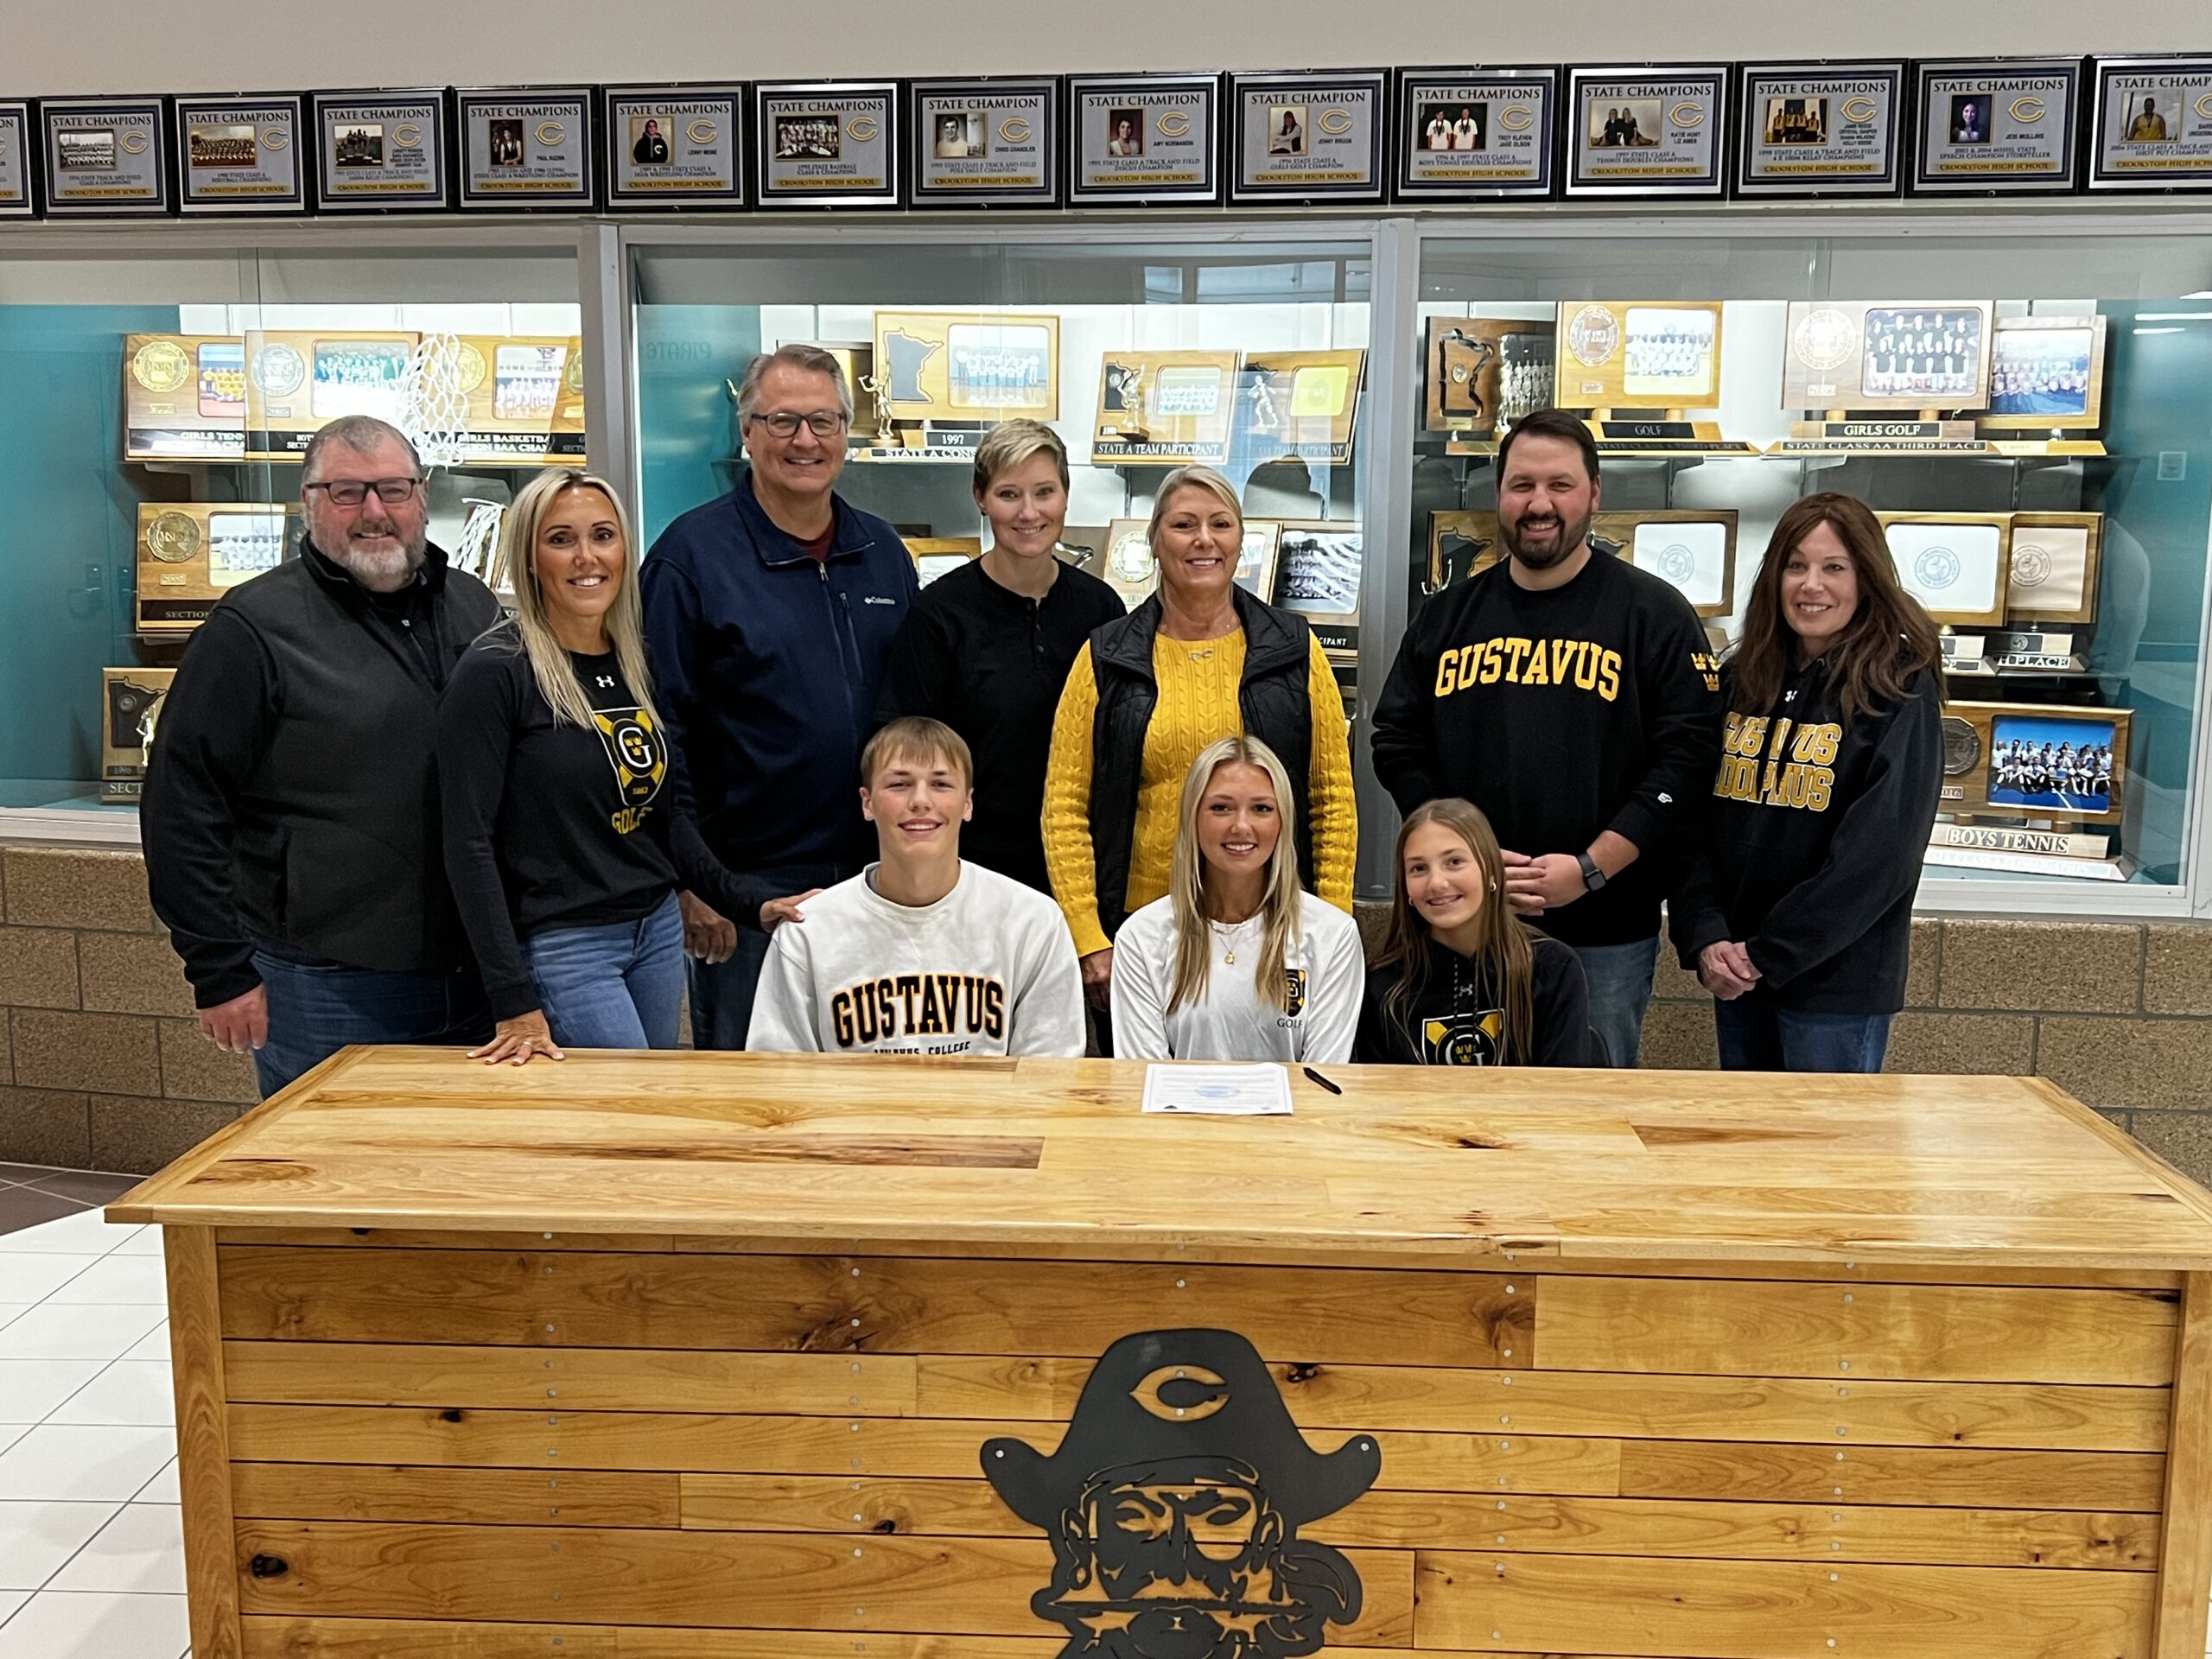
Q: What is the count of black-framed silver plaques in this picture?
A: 15